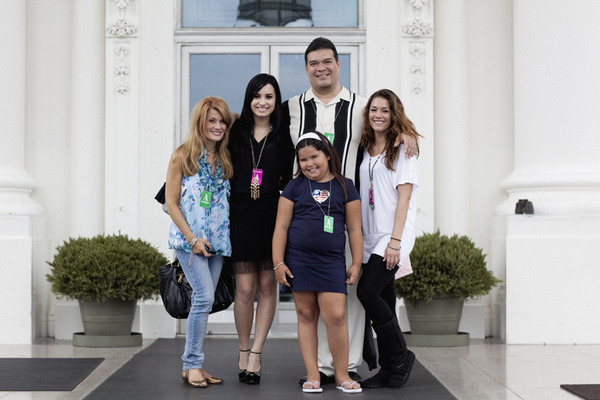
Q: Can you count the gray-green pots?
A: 2